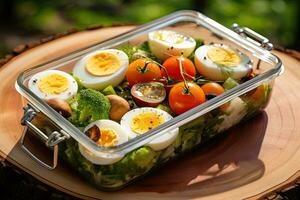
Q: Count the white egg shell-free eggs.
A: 6